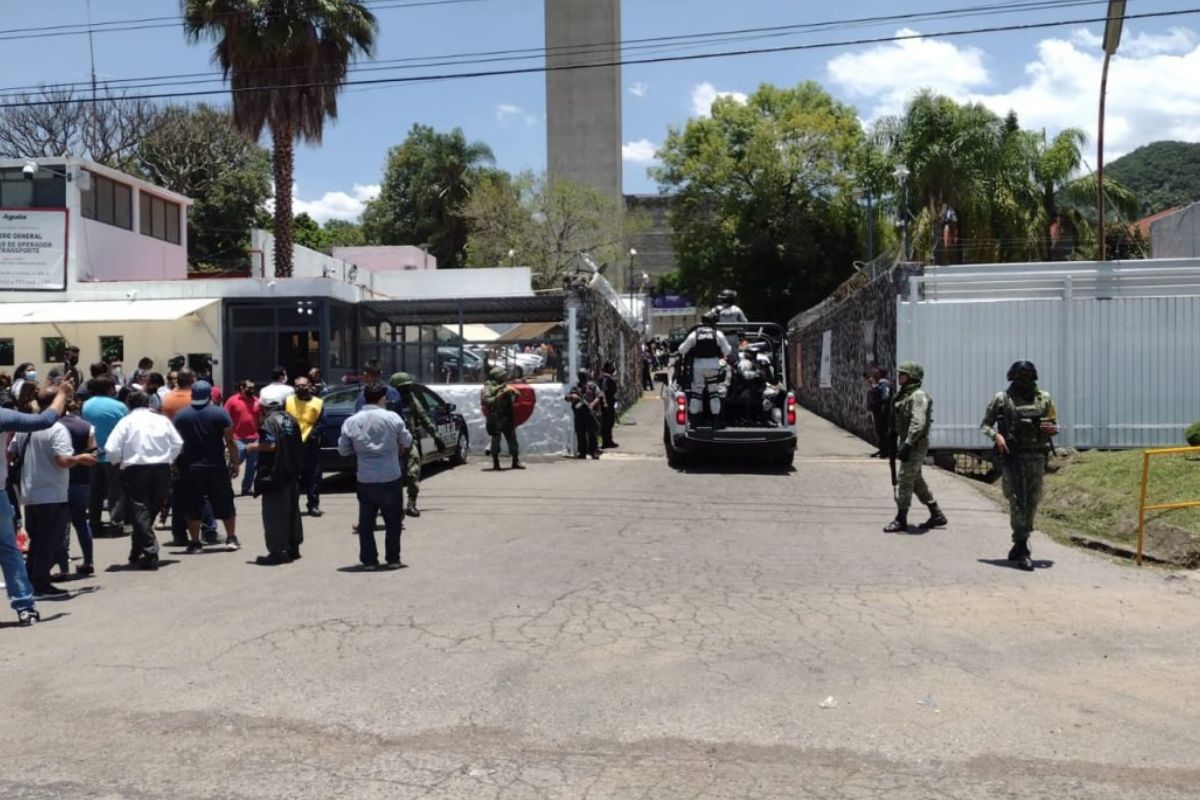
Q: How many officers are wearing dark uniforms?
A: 3